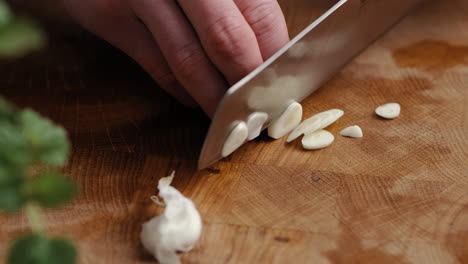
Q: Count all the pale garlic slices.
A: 7